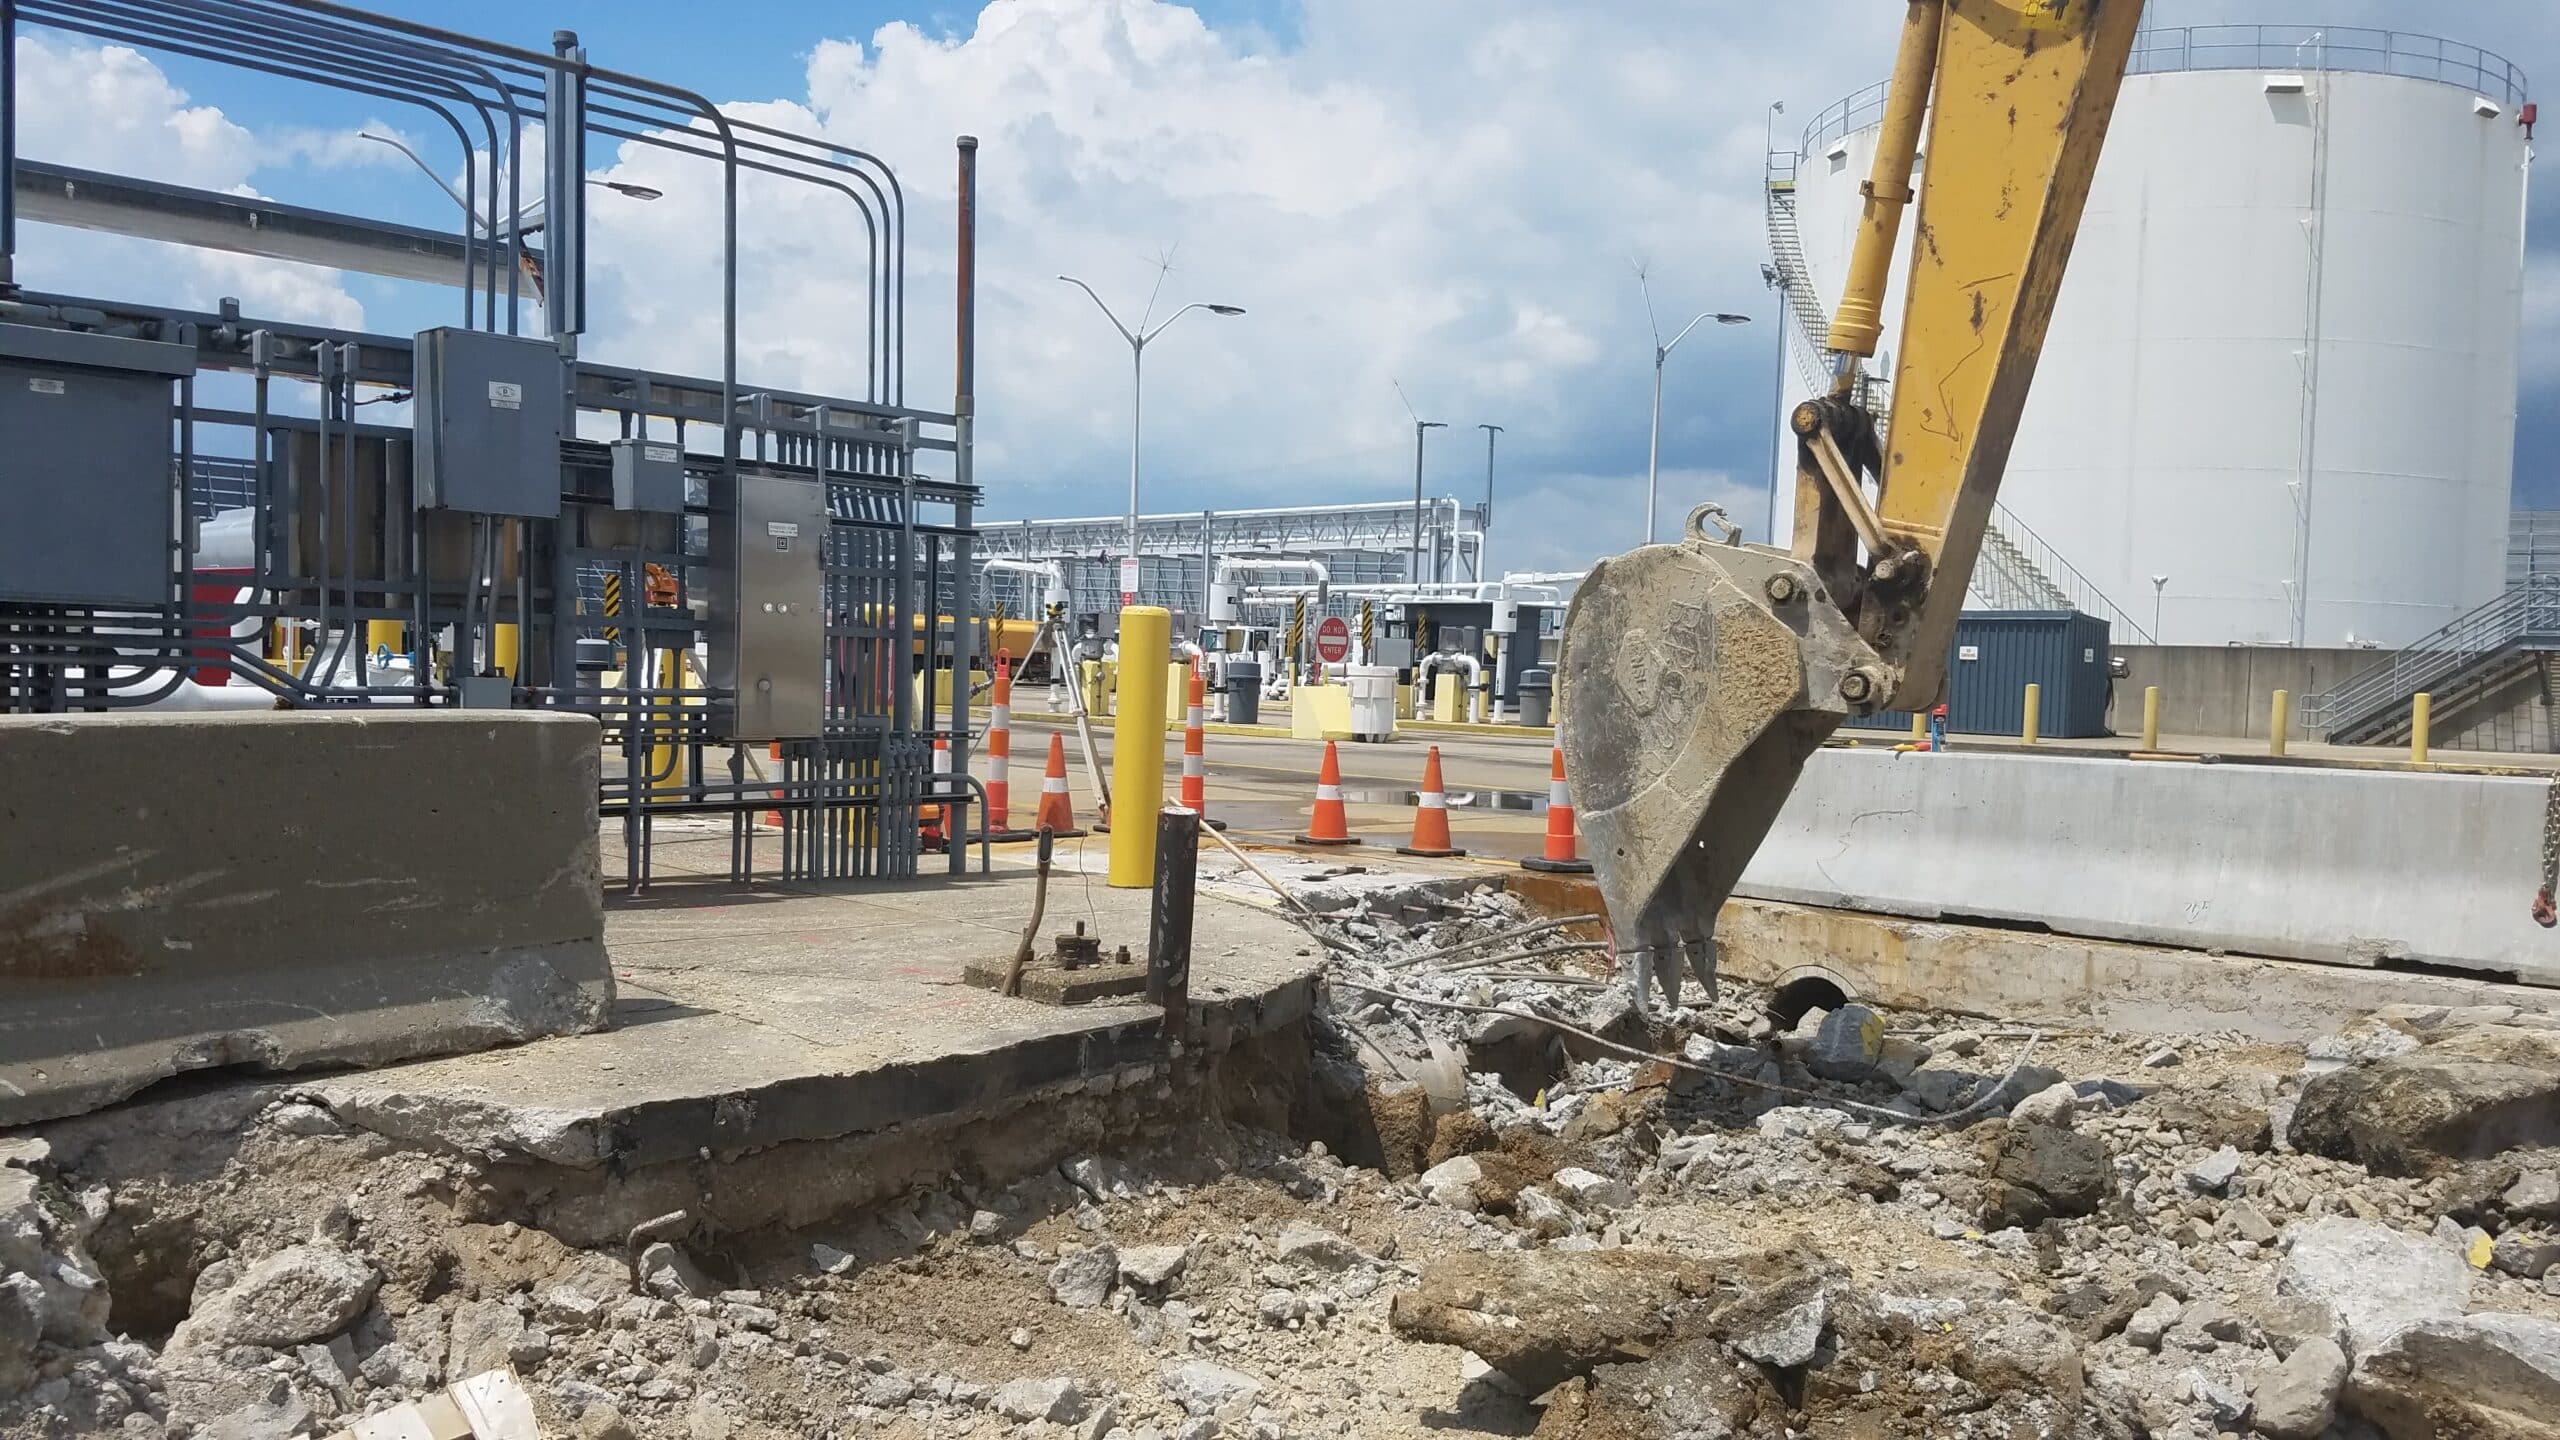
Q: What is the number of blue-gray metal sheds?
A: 1